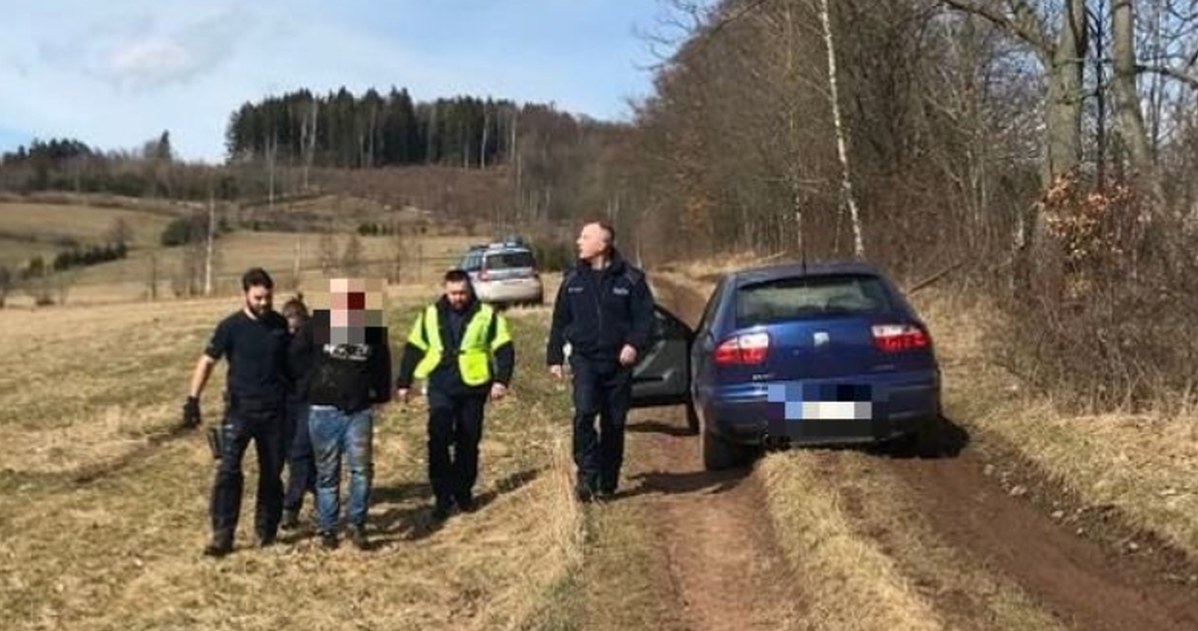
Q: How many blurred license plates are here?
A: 1